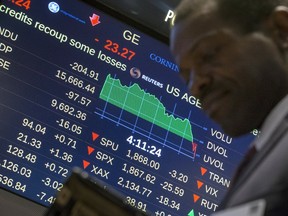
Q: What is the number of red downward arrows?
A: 7